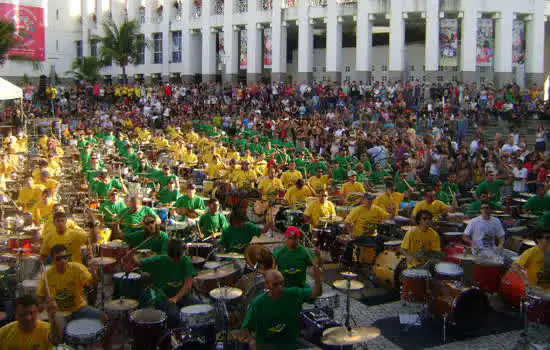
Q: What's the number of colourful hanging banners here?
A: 7